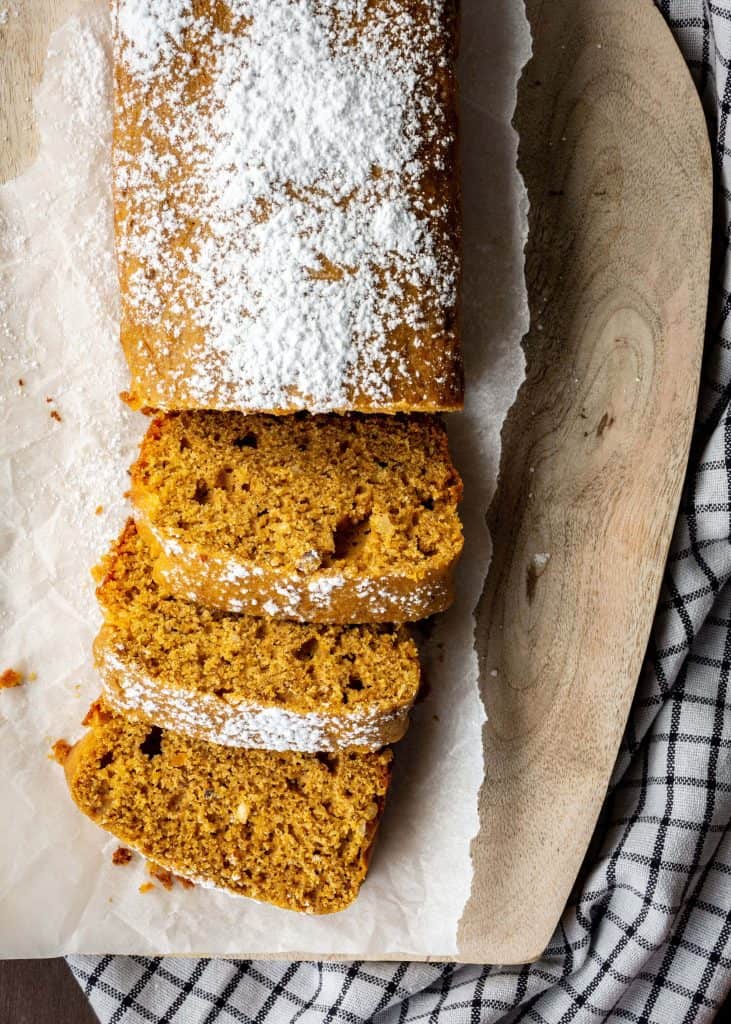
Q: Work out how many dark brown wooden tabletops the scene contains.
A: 1